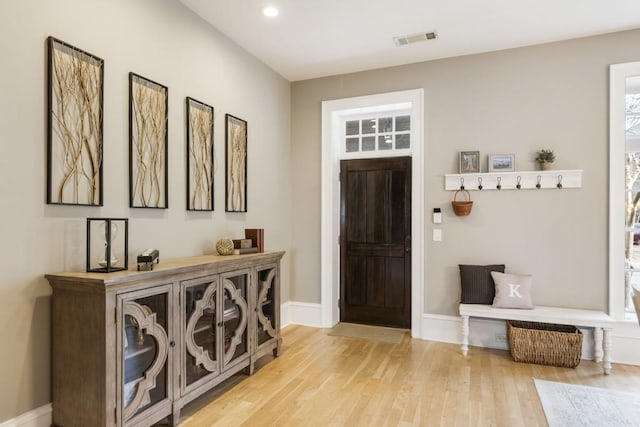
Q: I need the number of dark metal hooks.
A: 6